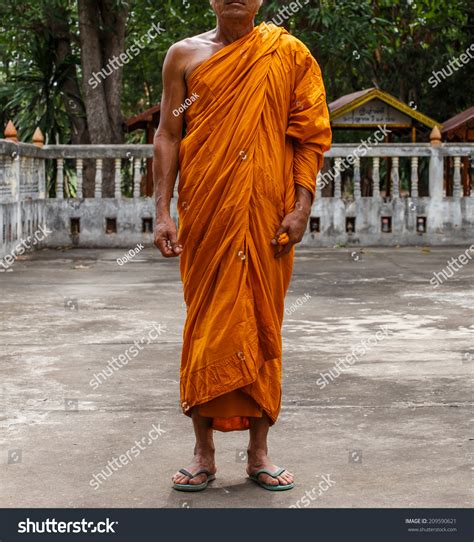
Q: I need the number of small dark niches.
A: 7